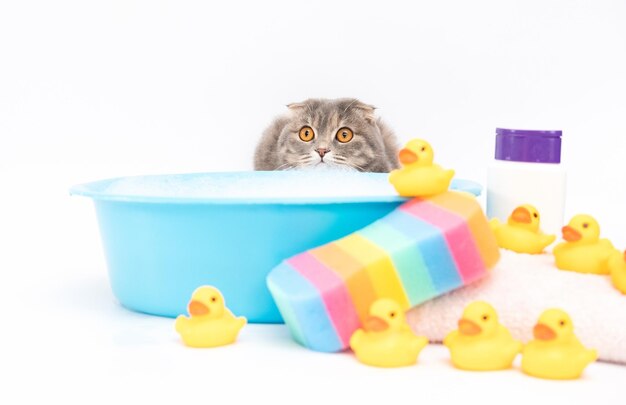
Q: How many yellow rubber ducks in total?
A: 8